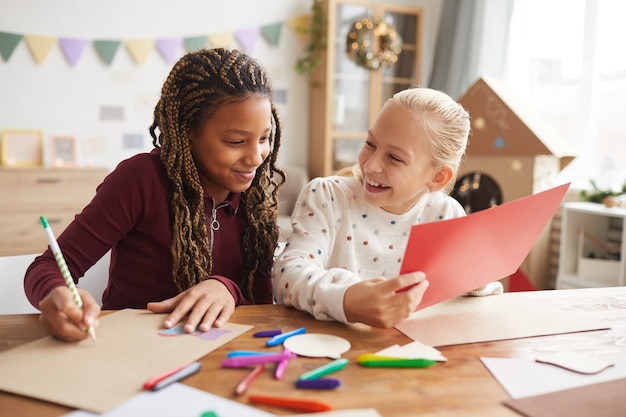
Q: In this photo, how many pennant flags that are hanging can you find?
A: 11